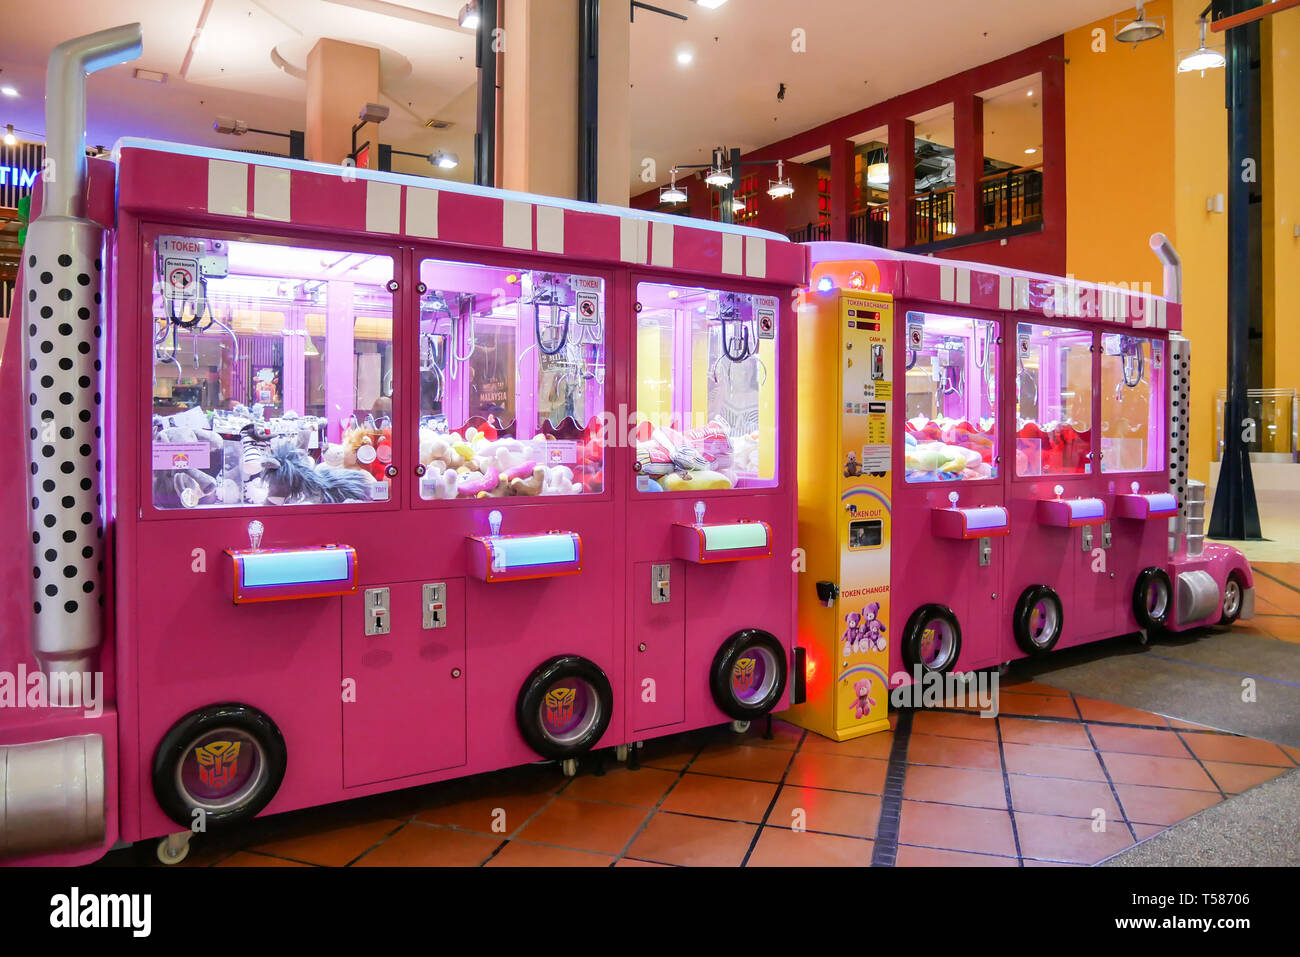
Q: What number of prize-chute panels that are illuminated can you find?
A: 6